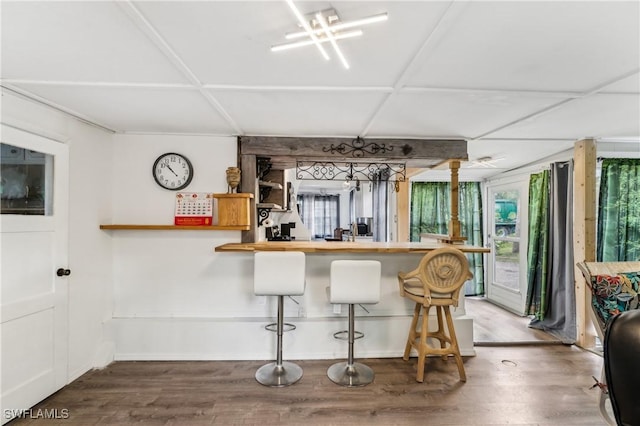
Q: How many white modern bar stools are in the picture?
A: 2